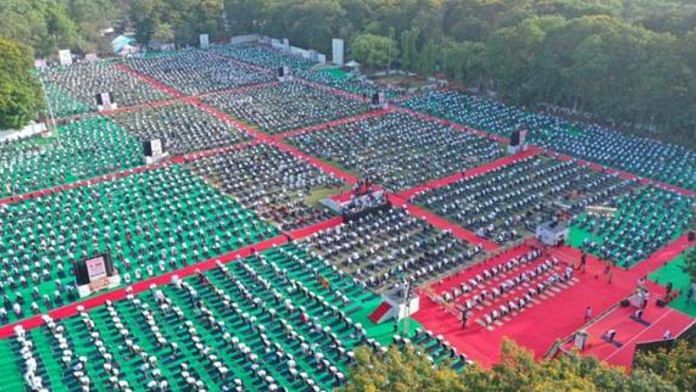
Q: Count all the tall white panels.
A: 3